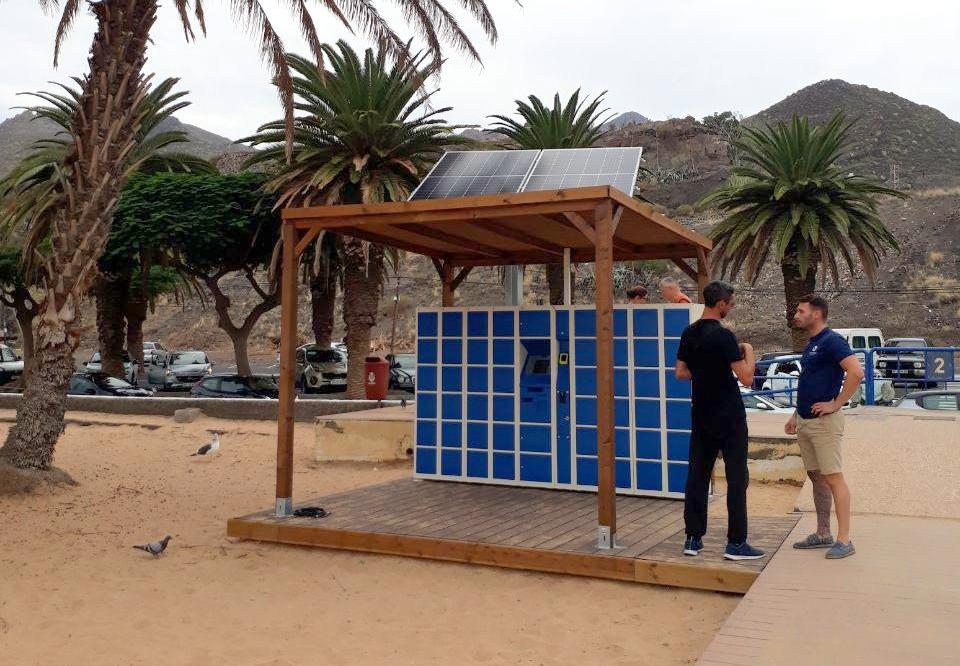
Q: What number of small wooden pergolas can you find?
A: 1